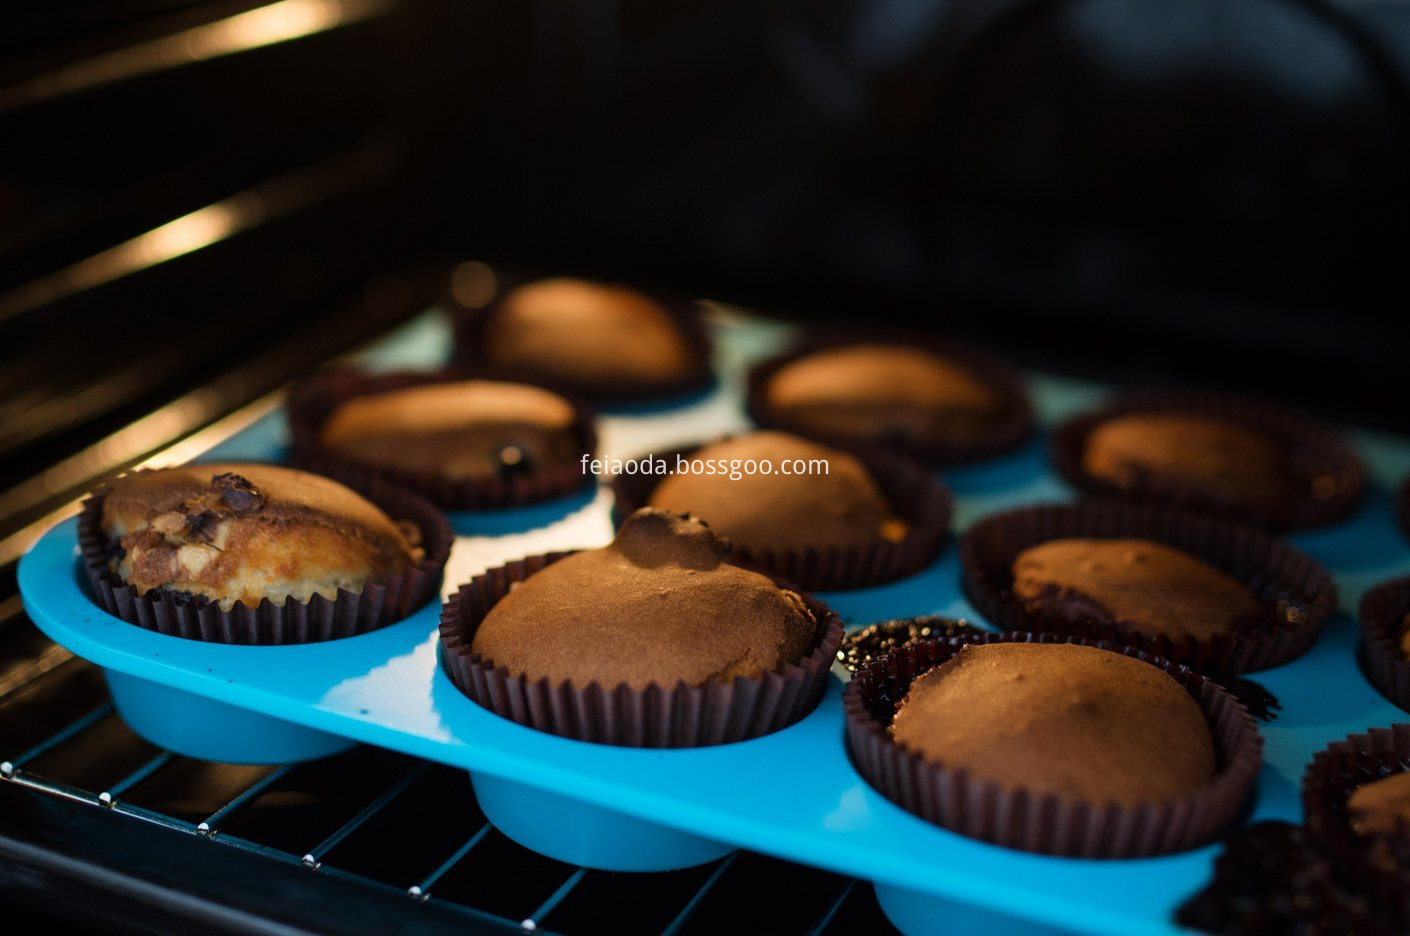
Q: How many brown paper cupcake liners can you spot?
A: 11